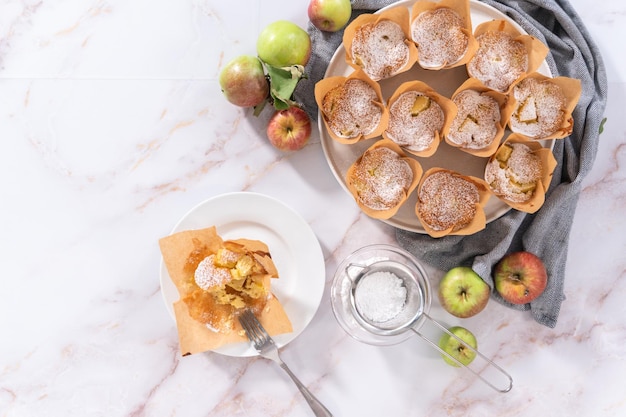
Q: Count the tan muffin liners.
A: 11